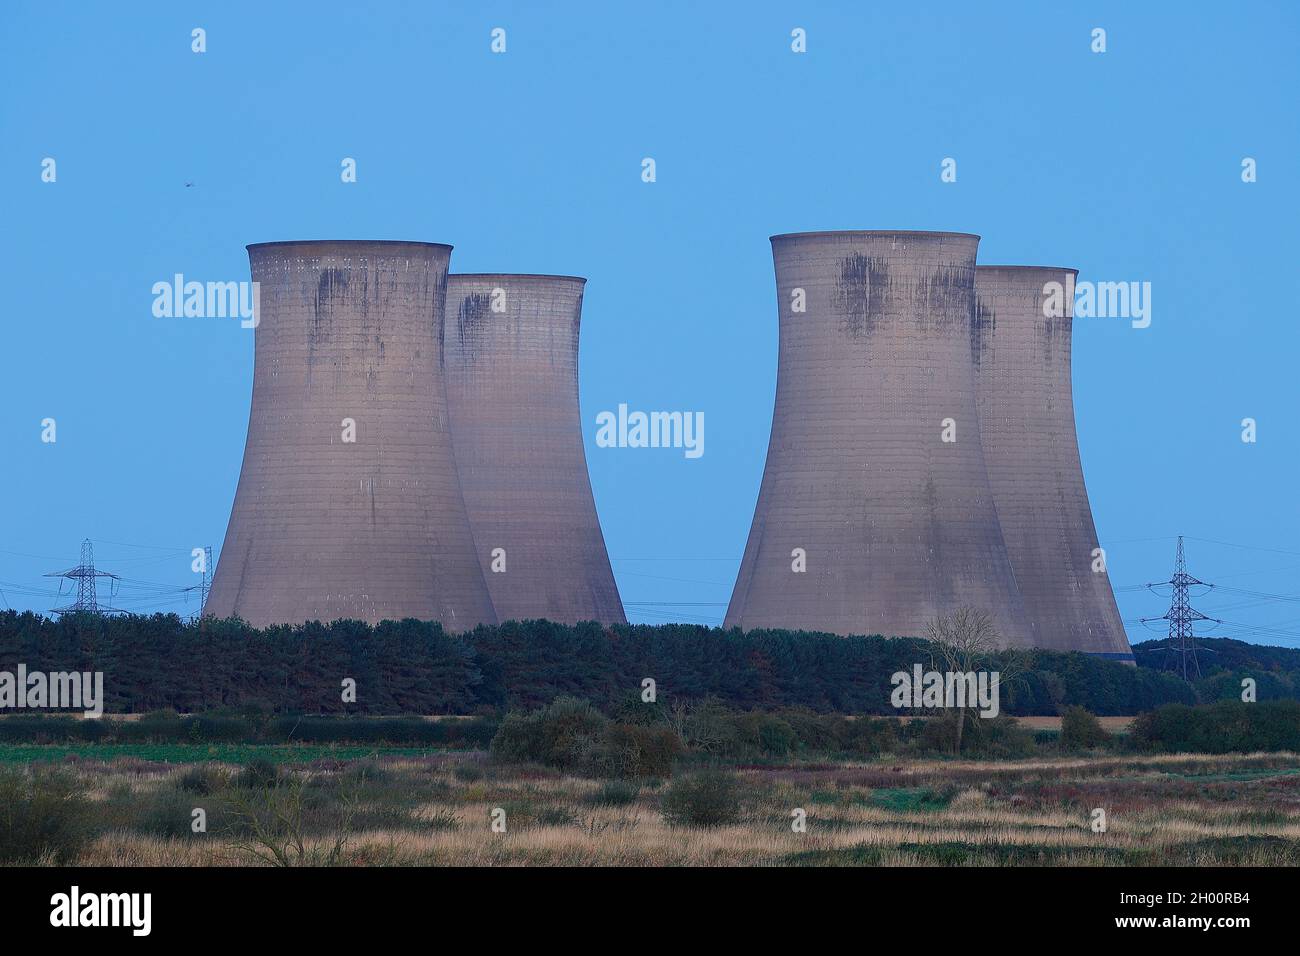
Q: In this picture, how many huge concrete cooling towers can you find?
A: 4